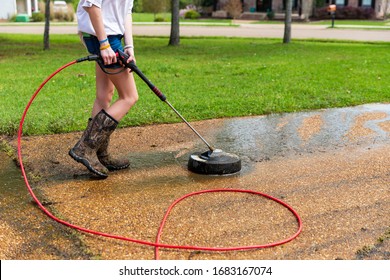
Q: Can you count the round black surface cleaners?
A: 1